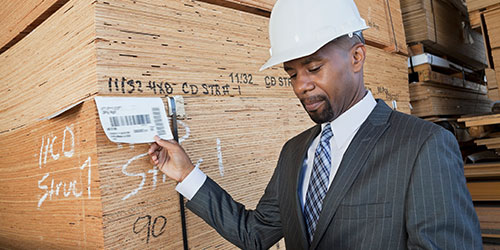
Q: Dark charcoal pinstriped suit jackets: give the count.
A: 1